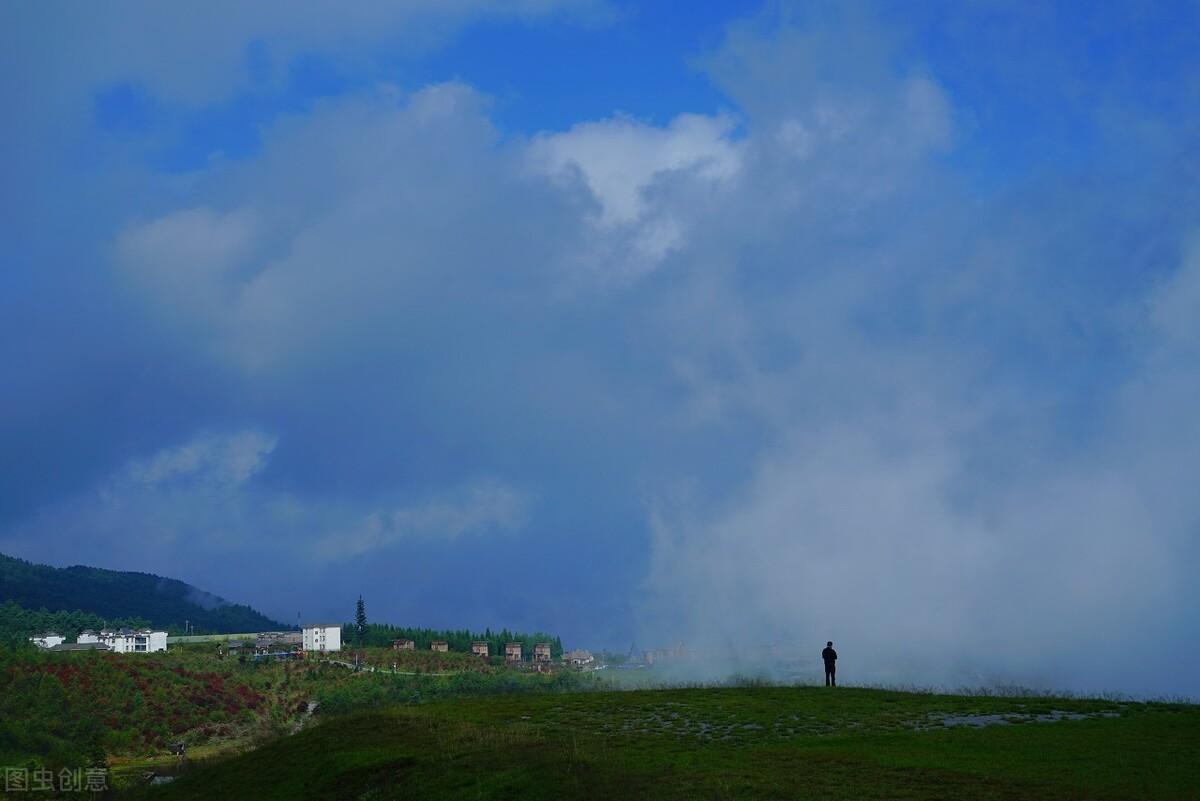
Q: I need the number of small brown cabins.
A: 5